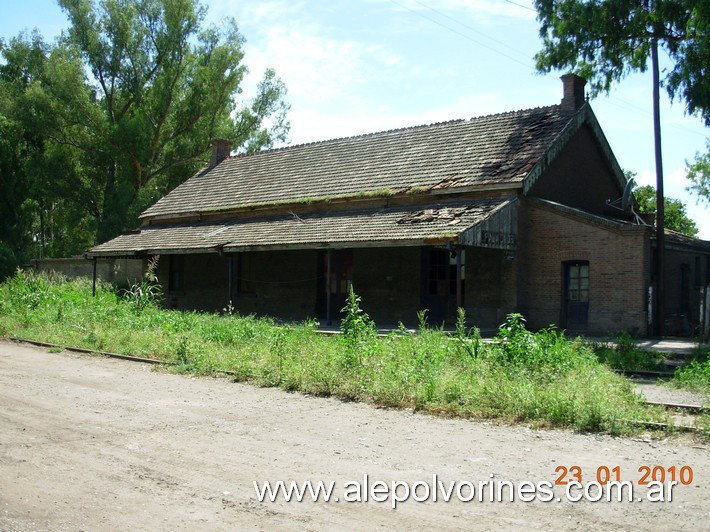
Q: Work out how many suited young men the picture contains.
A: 0